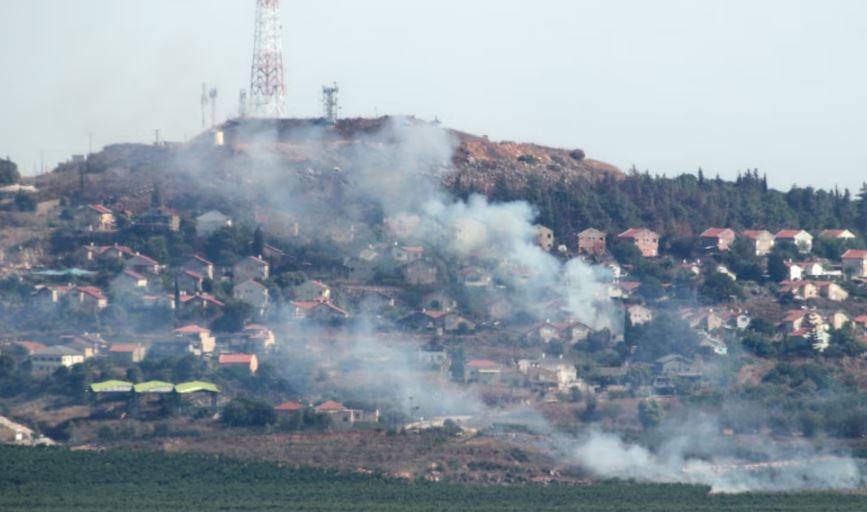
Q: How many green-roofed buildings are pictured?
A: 3